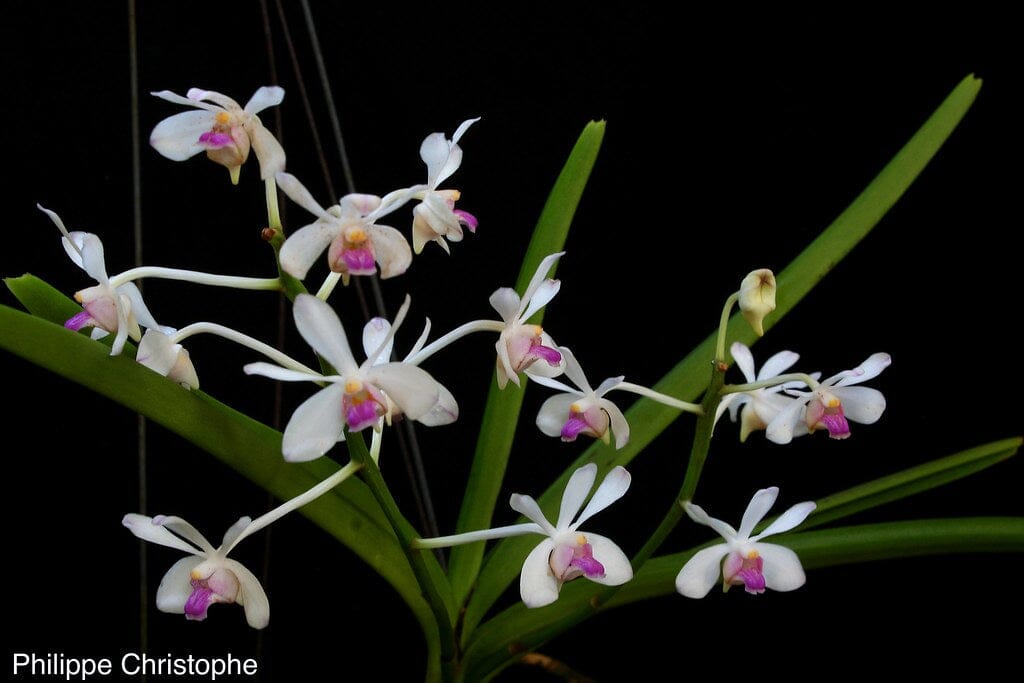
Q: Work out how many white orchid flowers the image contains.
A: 14